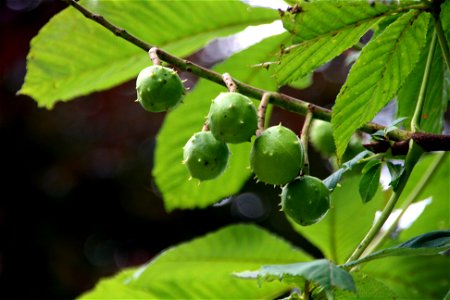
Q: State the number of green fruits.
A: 6